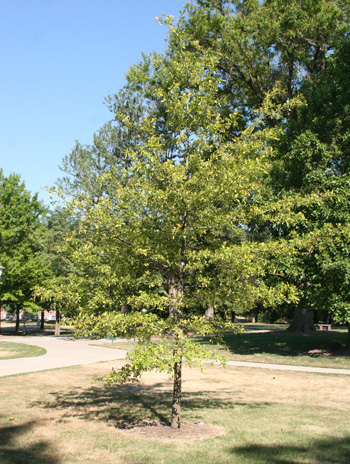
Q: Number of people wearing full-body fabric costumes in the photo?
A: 0